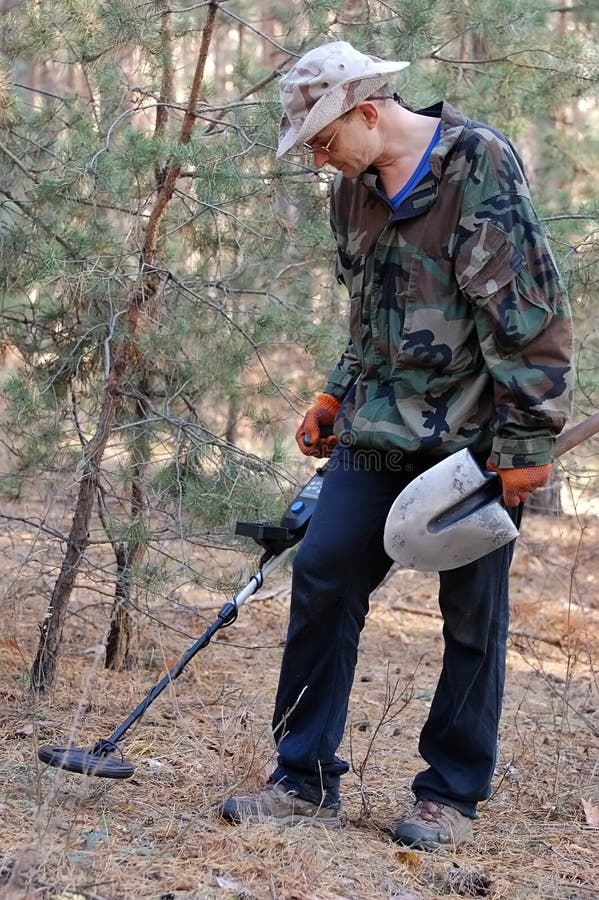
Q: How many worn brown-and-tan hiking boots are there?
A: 2